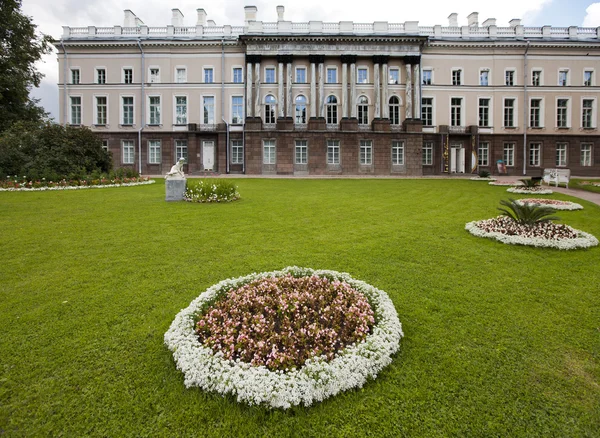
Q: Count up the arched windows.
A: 5